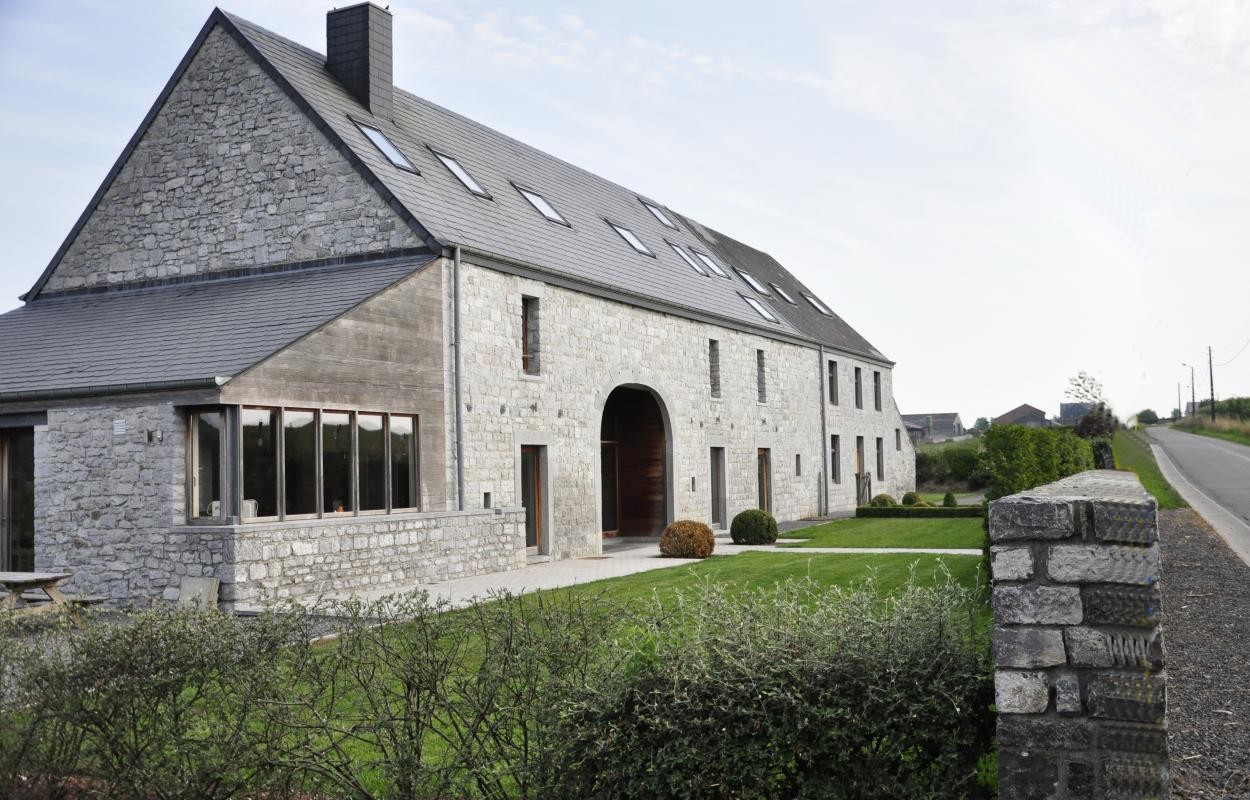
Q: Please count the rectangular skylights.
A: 11